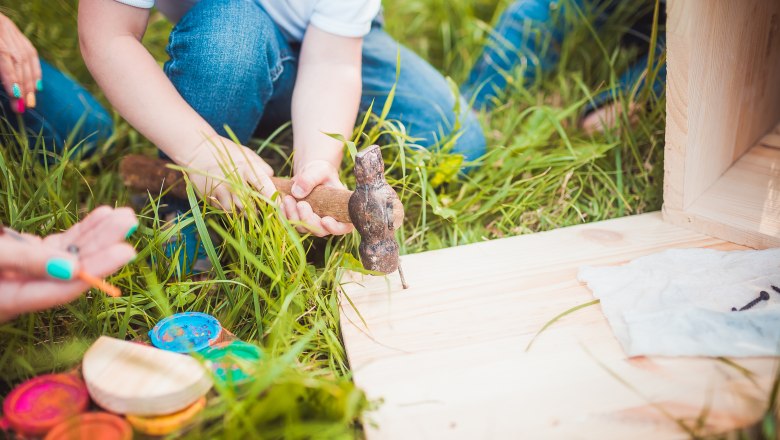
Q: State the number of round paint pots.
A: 5